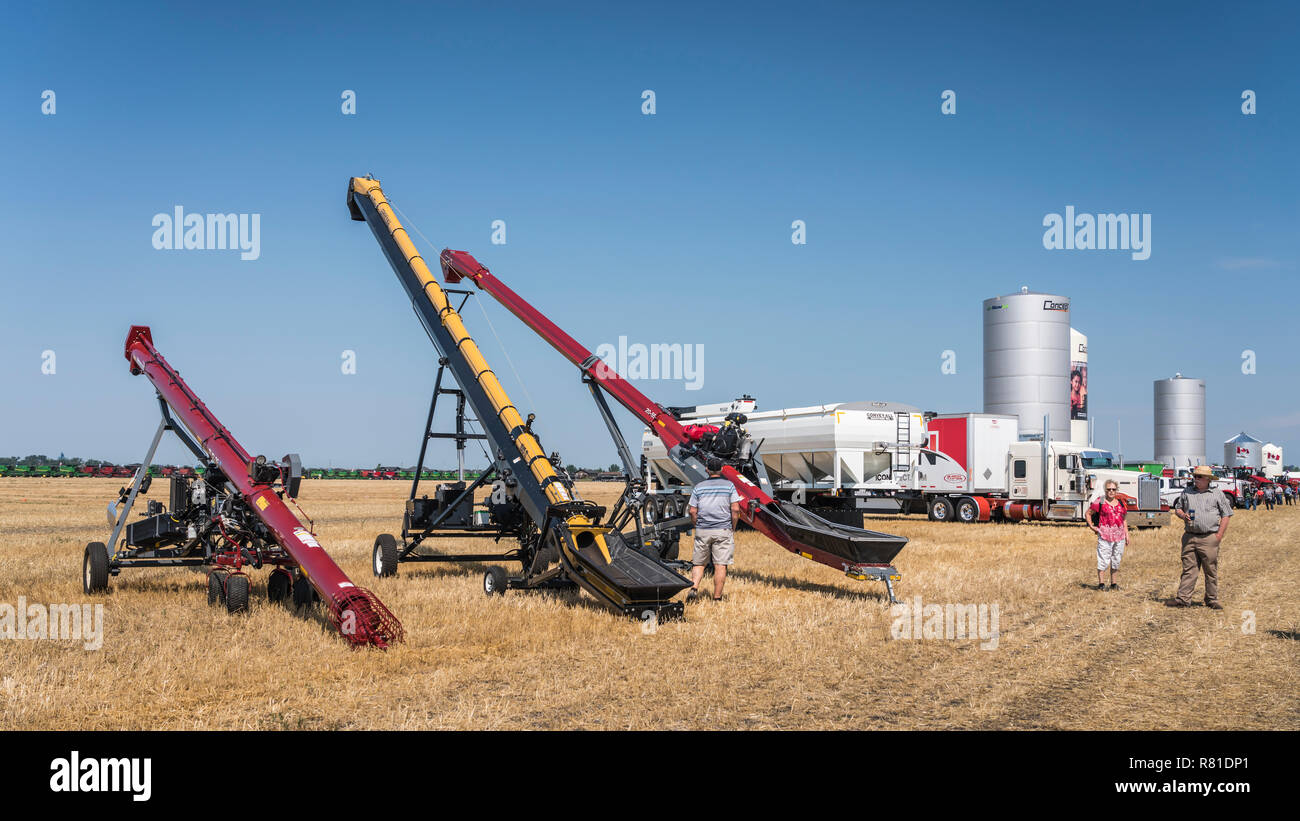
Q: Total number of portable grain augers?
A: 3